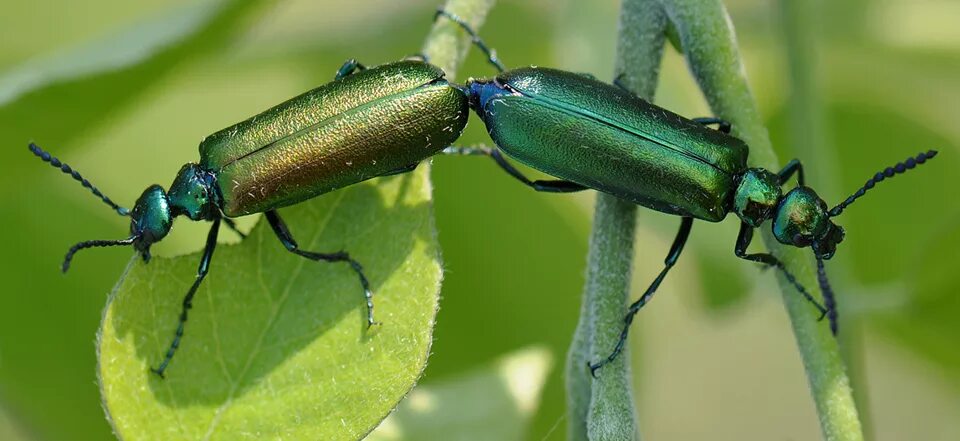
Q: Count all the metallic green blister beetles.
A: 2